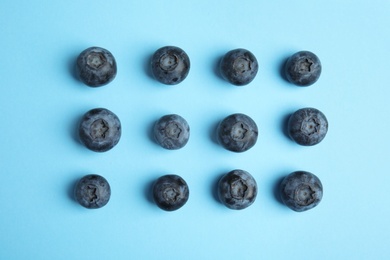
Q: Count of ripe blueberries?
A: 12